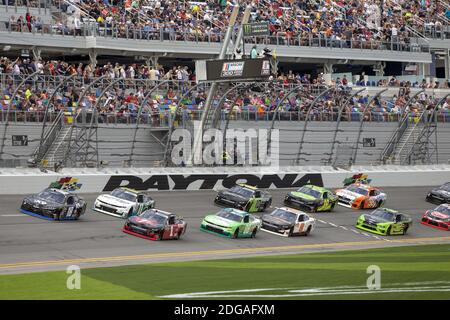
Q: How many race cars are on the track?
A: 11